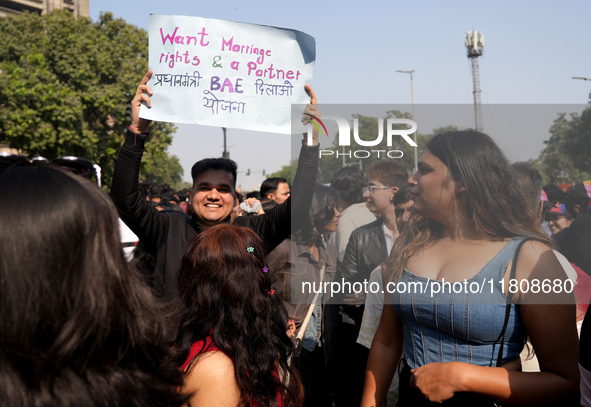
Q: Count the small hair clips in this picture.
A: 3